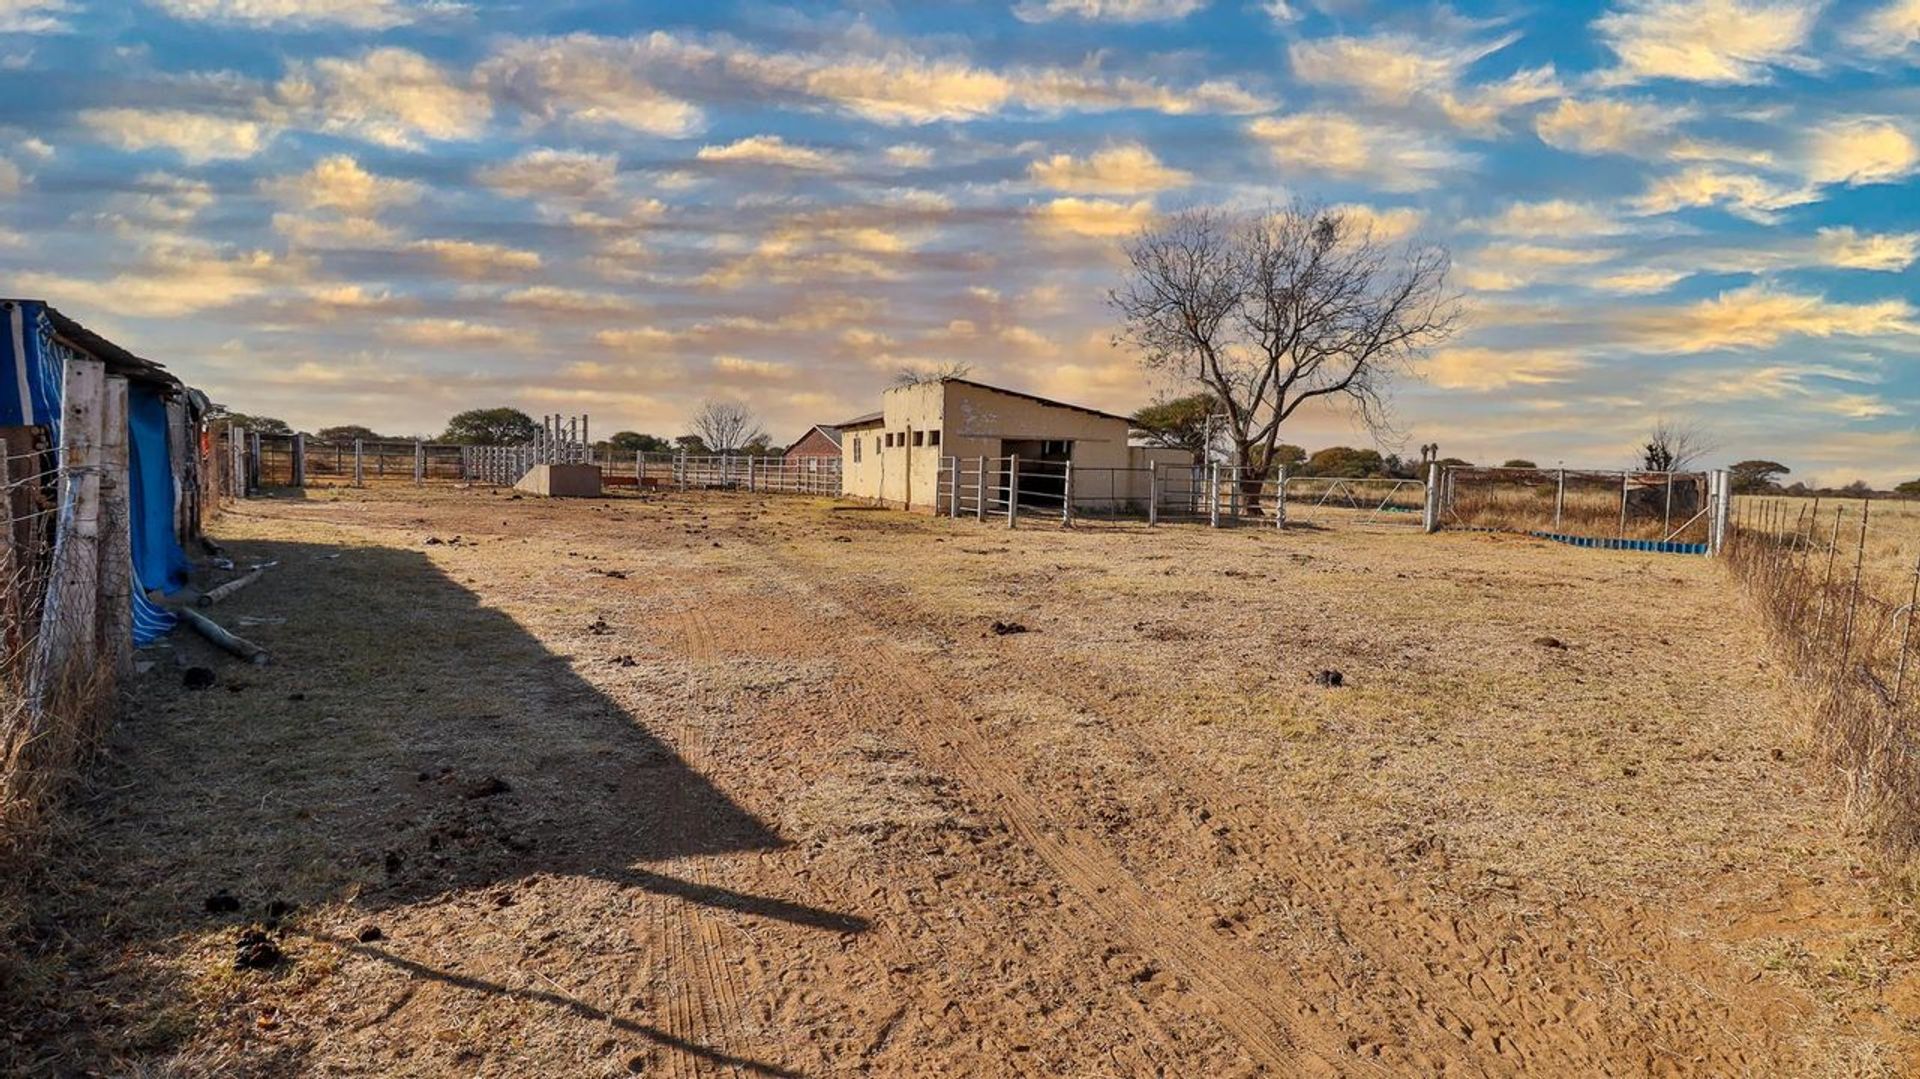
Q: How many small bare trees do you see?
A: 2